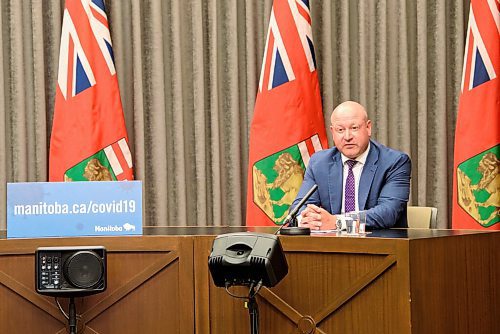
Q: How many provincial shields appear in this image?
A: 3